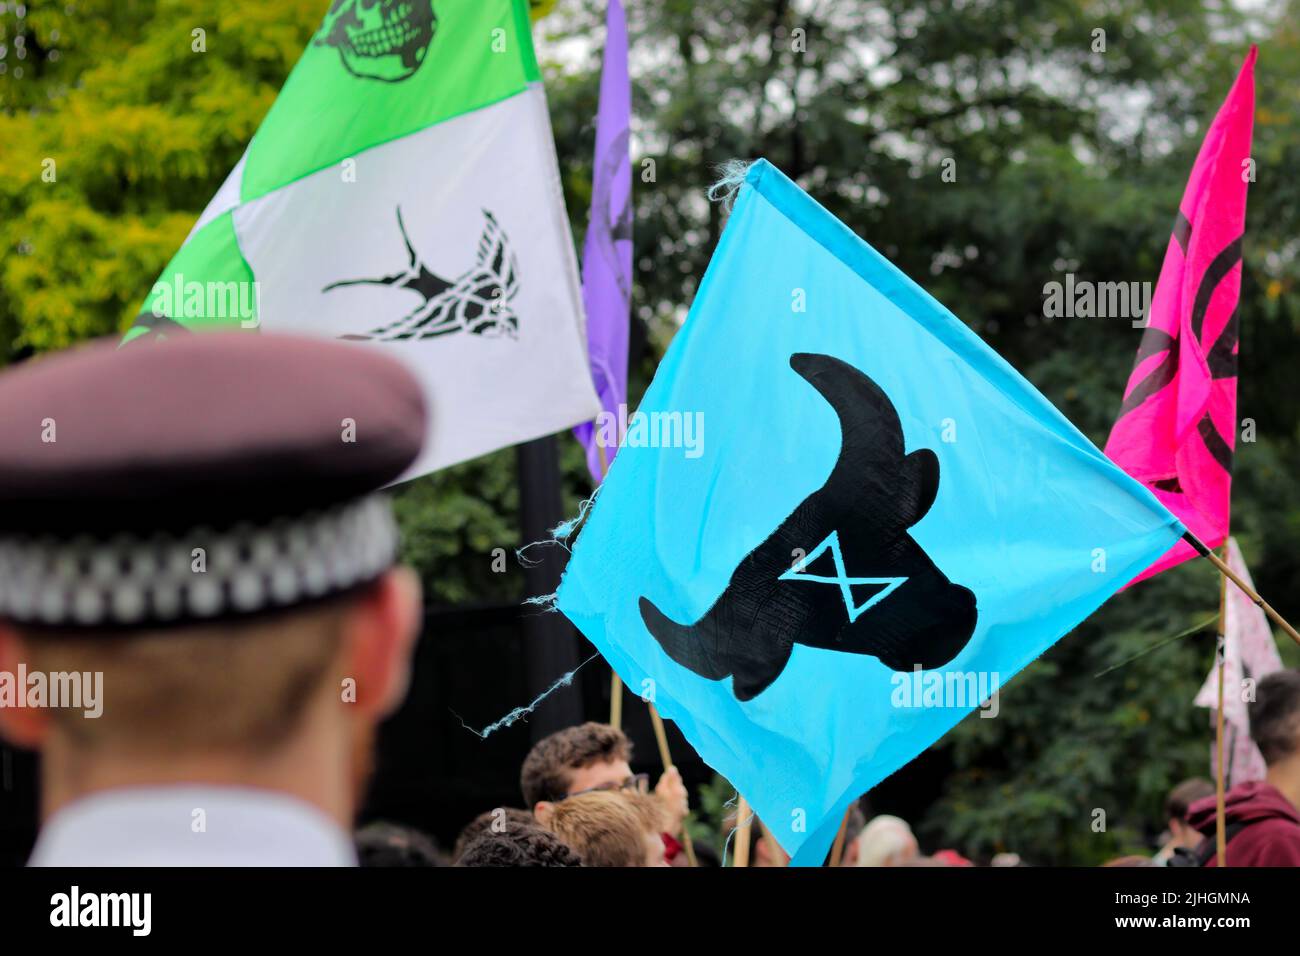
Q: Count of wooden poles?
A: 6